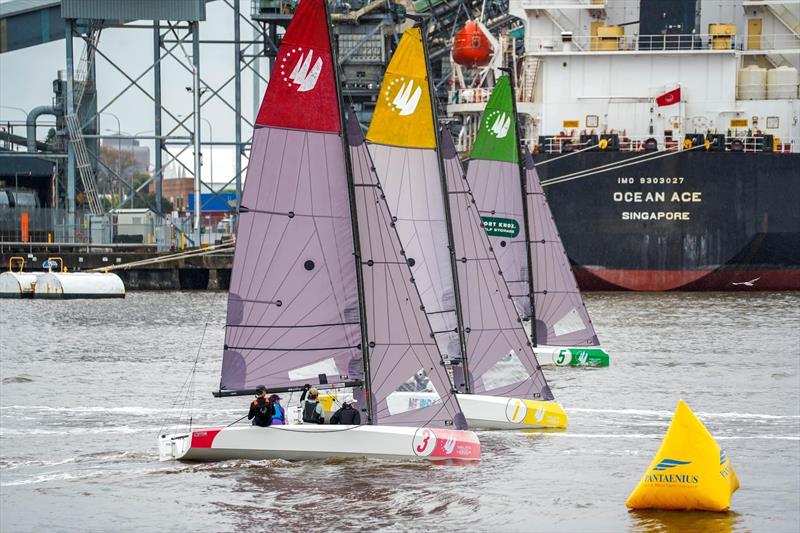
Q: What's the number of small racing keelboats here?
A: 3